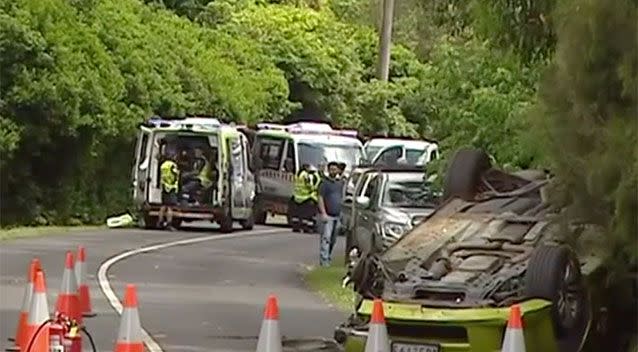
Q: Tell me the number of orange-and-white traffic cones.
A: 8